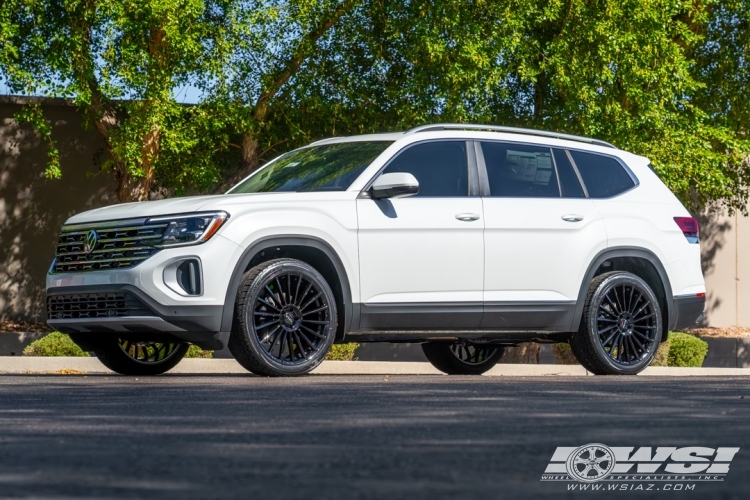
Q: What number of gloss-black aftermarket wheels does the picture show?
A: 4